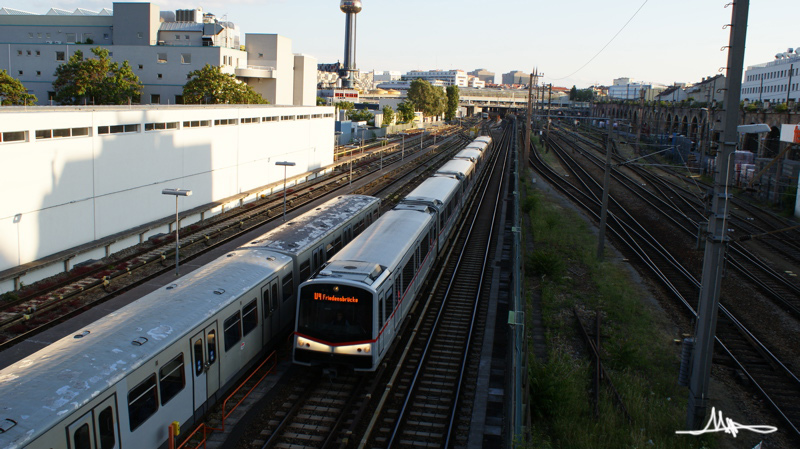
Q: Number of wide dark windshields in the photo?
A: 1